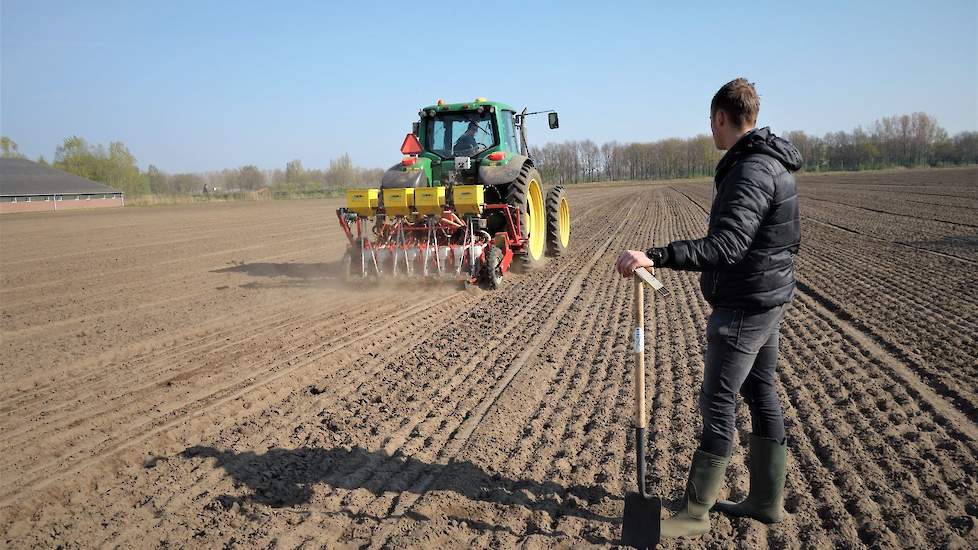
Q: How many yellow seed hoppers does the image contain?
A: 4